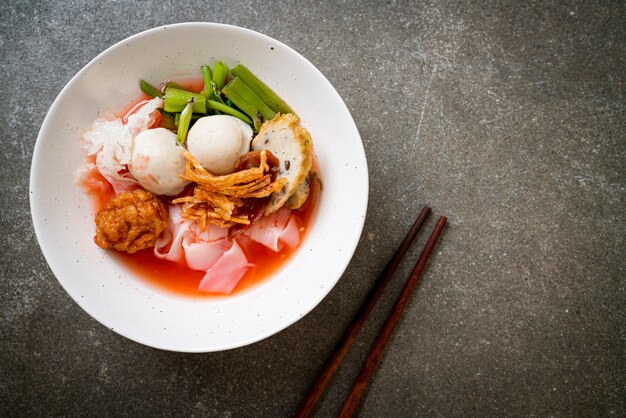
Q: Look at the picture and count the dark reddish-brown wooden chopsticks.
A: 2